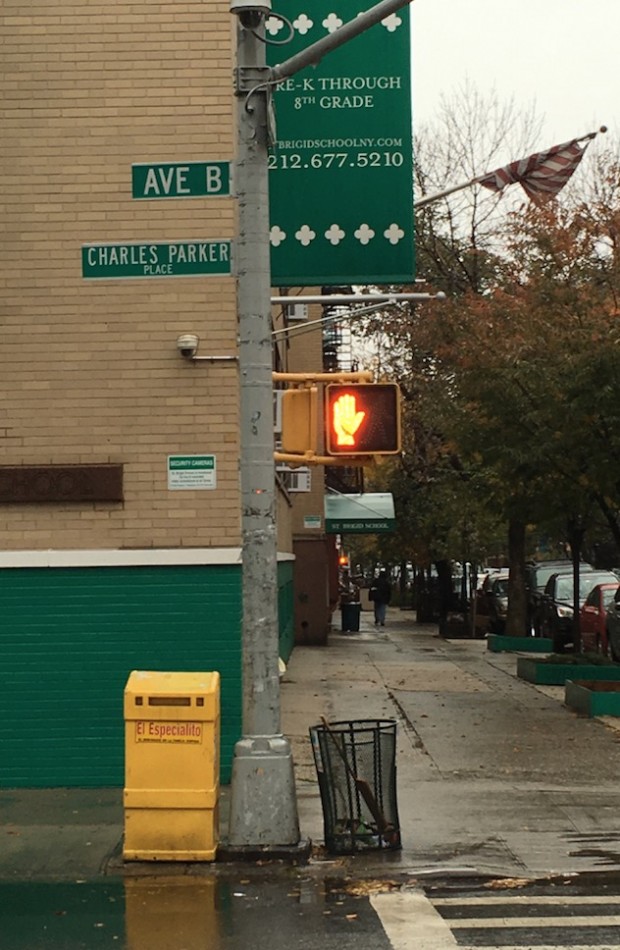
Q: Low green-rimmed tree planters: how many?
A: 3